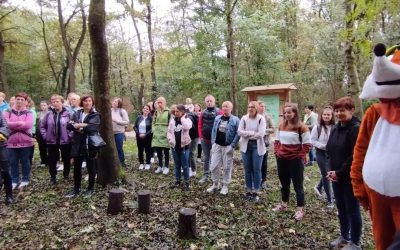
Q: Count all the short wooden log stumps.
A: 3